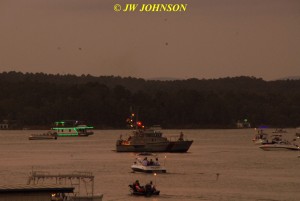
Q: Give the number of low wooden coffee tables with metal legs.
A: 0